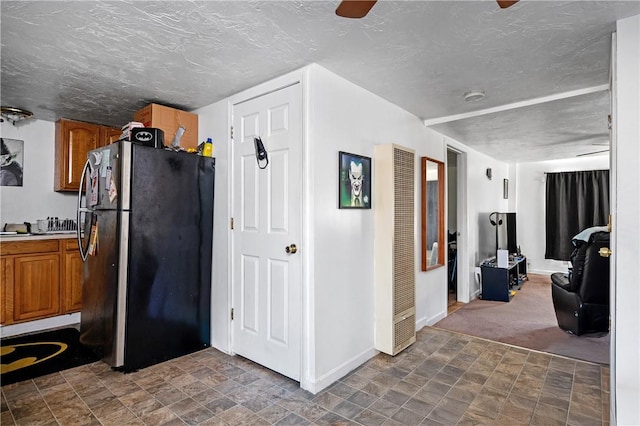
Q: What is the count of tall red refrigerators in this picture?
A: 0